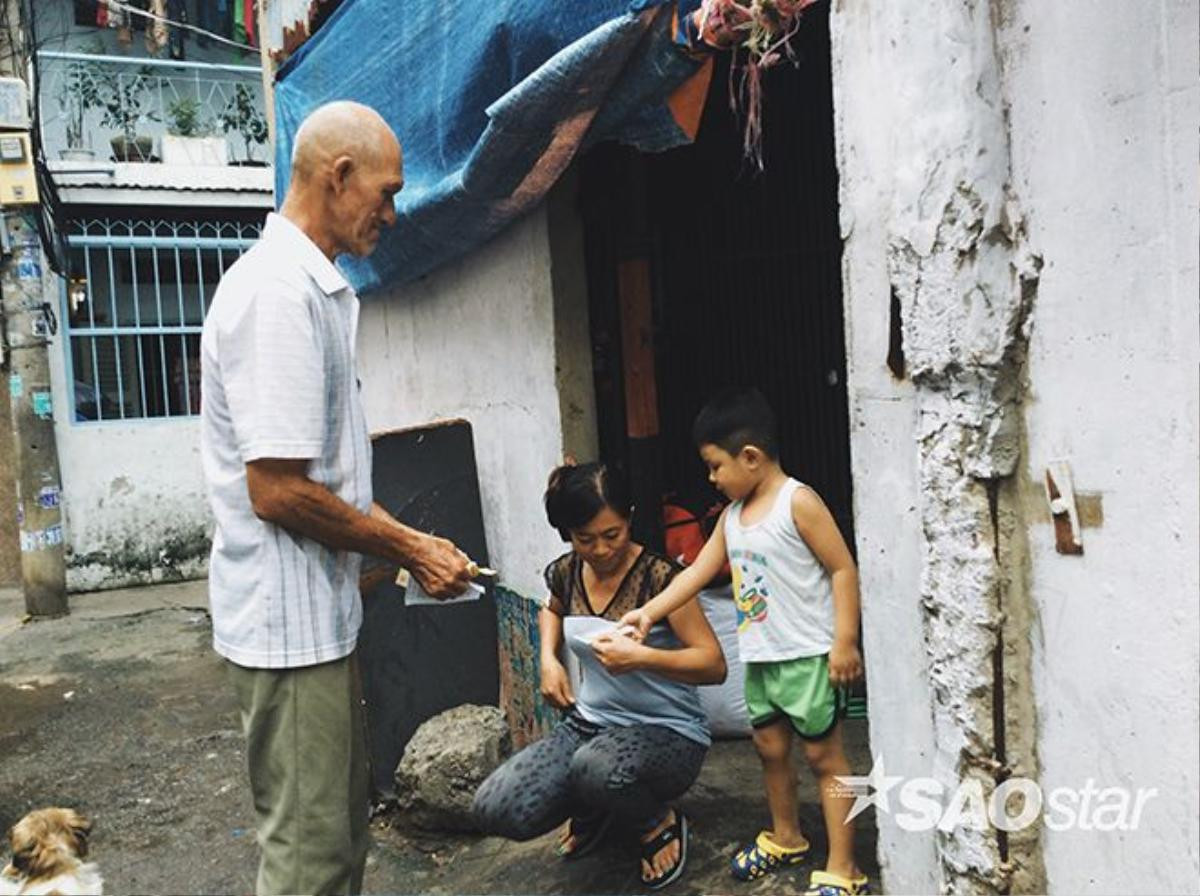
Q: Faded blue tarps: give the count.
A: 1